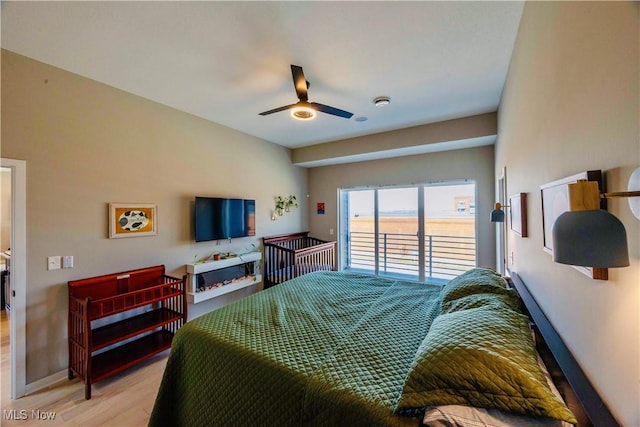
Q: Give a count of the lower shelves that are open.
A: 2